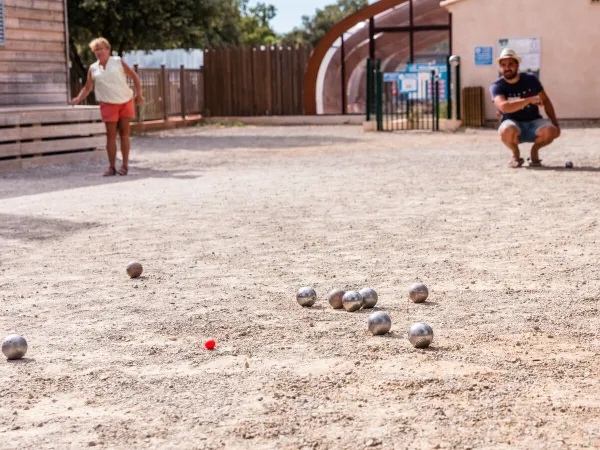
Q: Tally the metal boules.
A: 10